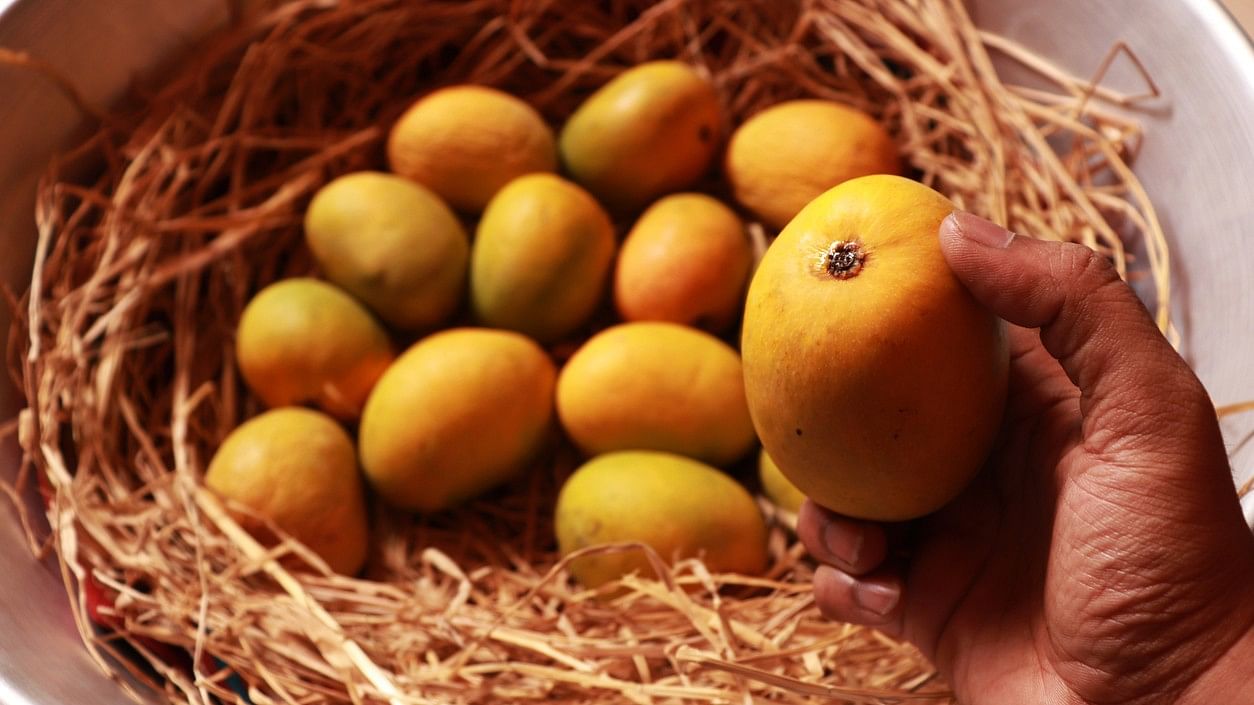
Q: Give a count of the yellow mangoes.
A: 13